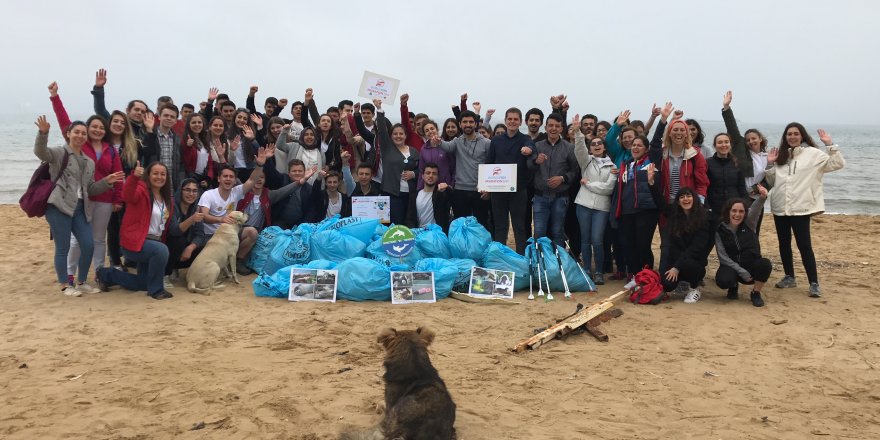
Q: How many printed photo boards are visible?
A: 3